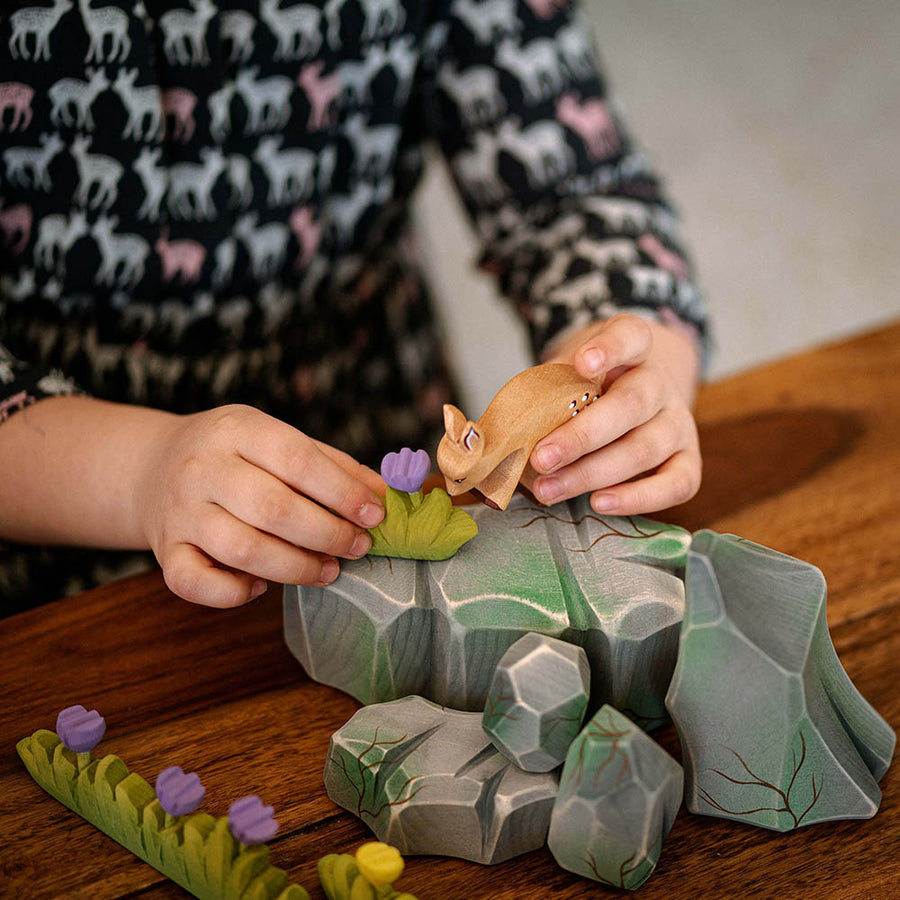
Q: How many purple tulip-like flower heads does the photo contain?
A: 4